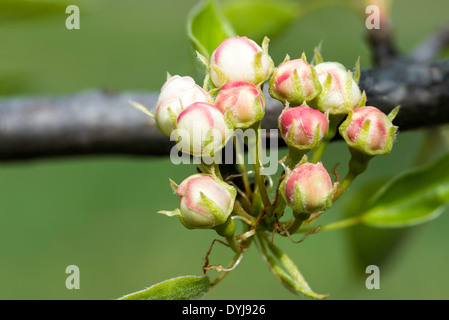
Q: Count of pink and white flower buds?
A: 10